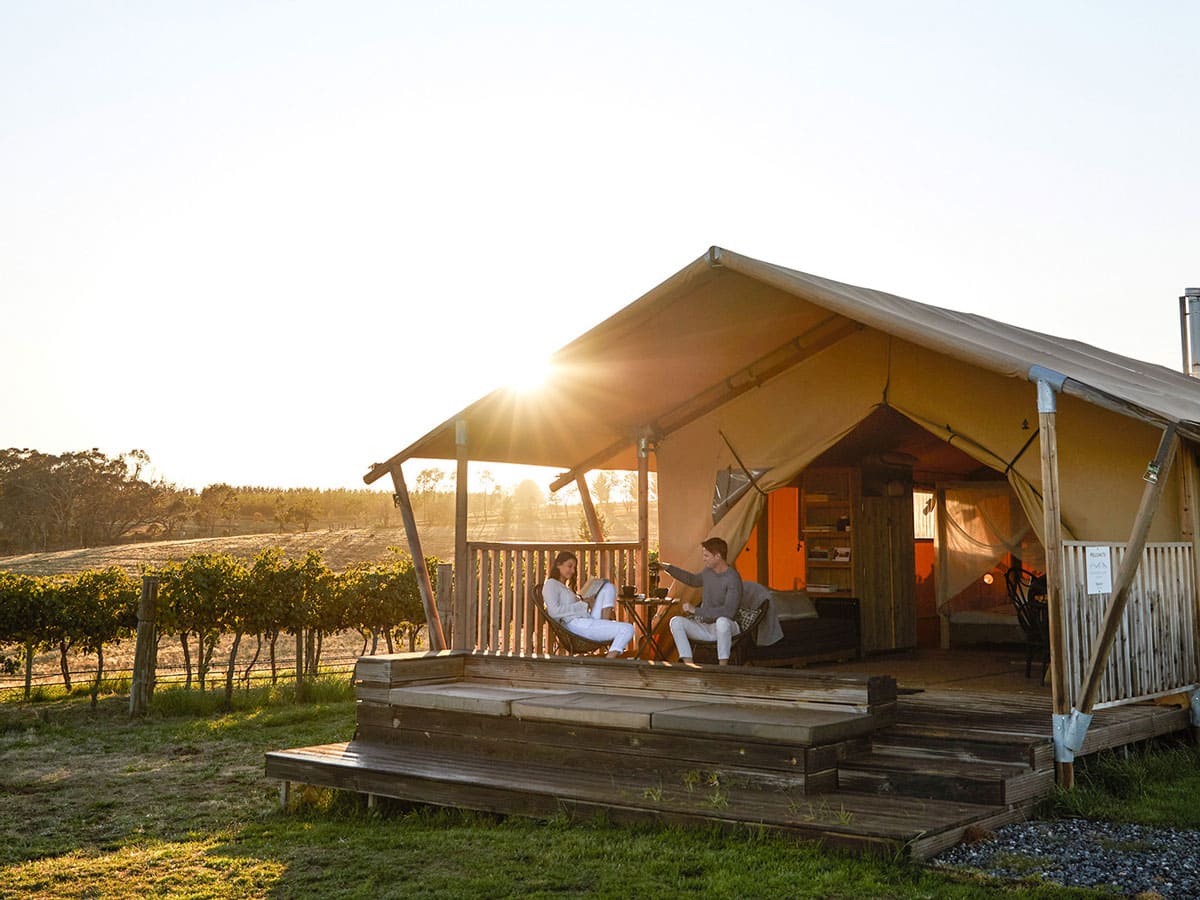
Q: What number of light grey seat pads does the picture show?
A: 3